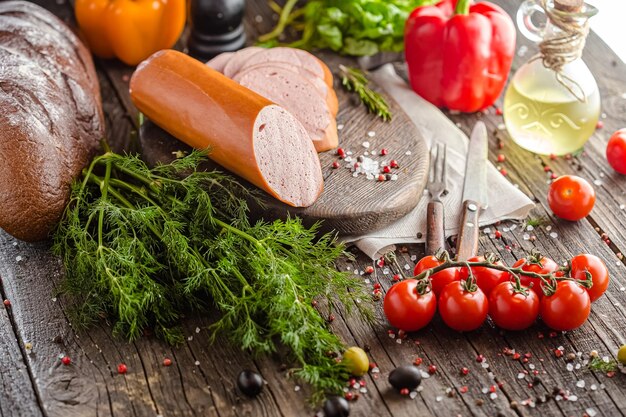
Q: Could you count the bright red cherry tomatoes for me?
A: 10